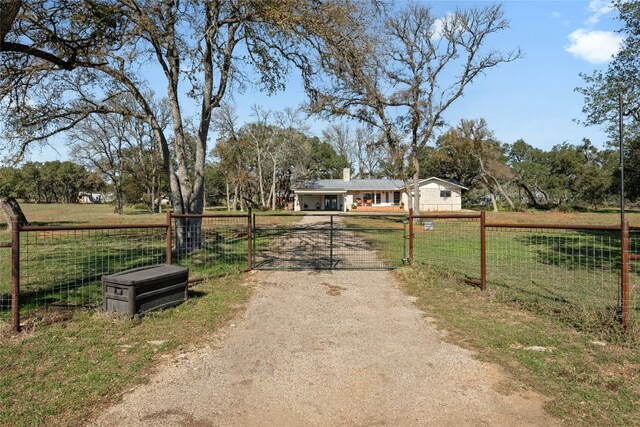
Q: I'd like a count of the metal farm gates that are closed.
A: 1